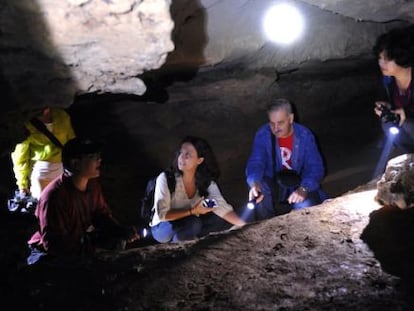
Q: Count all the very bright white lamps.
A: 1